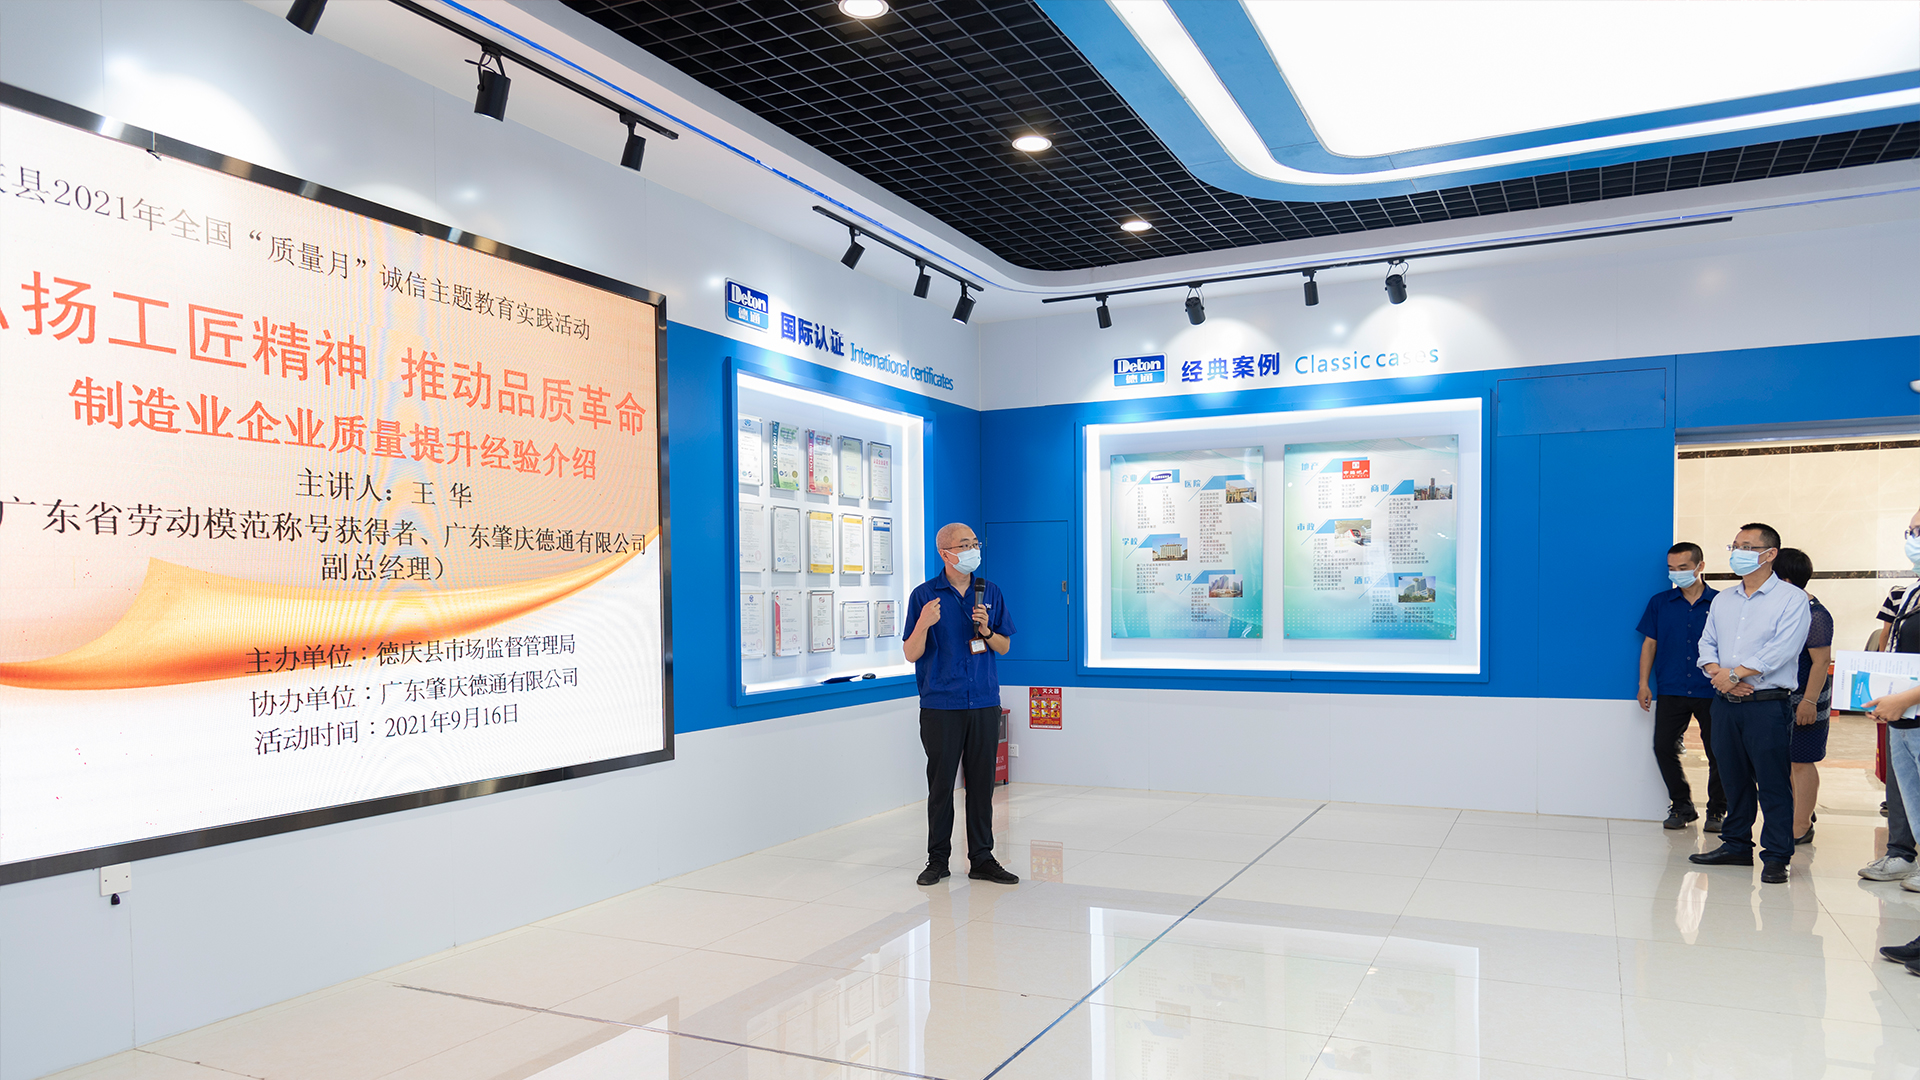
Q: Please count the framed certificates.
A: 15